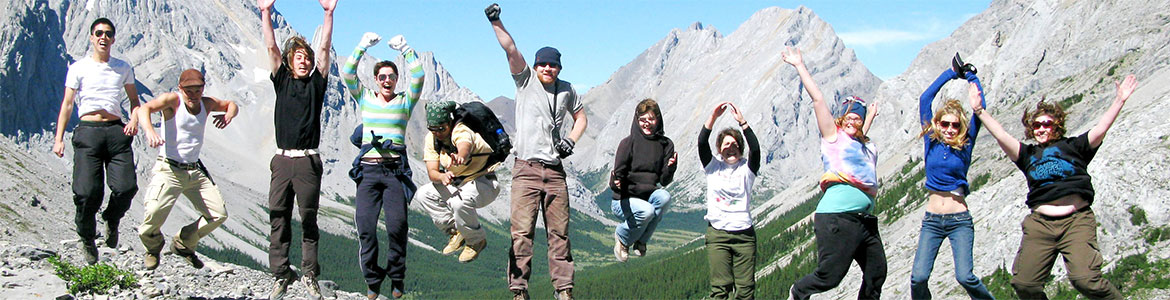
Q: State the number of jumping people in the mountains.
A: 11